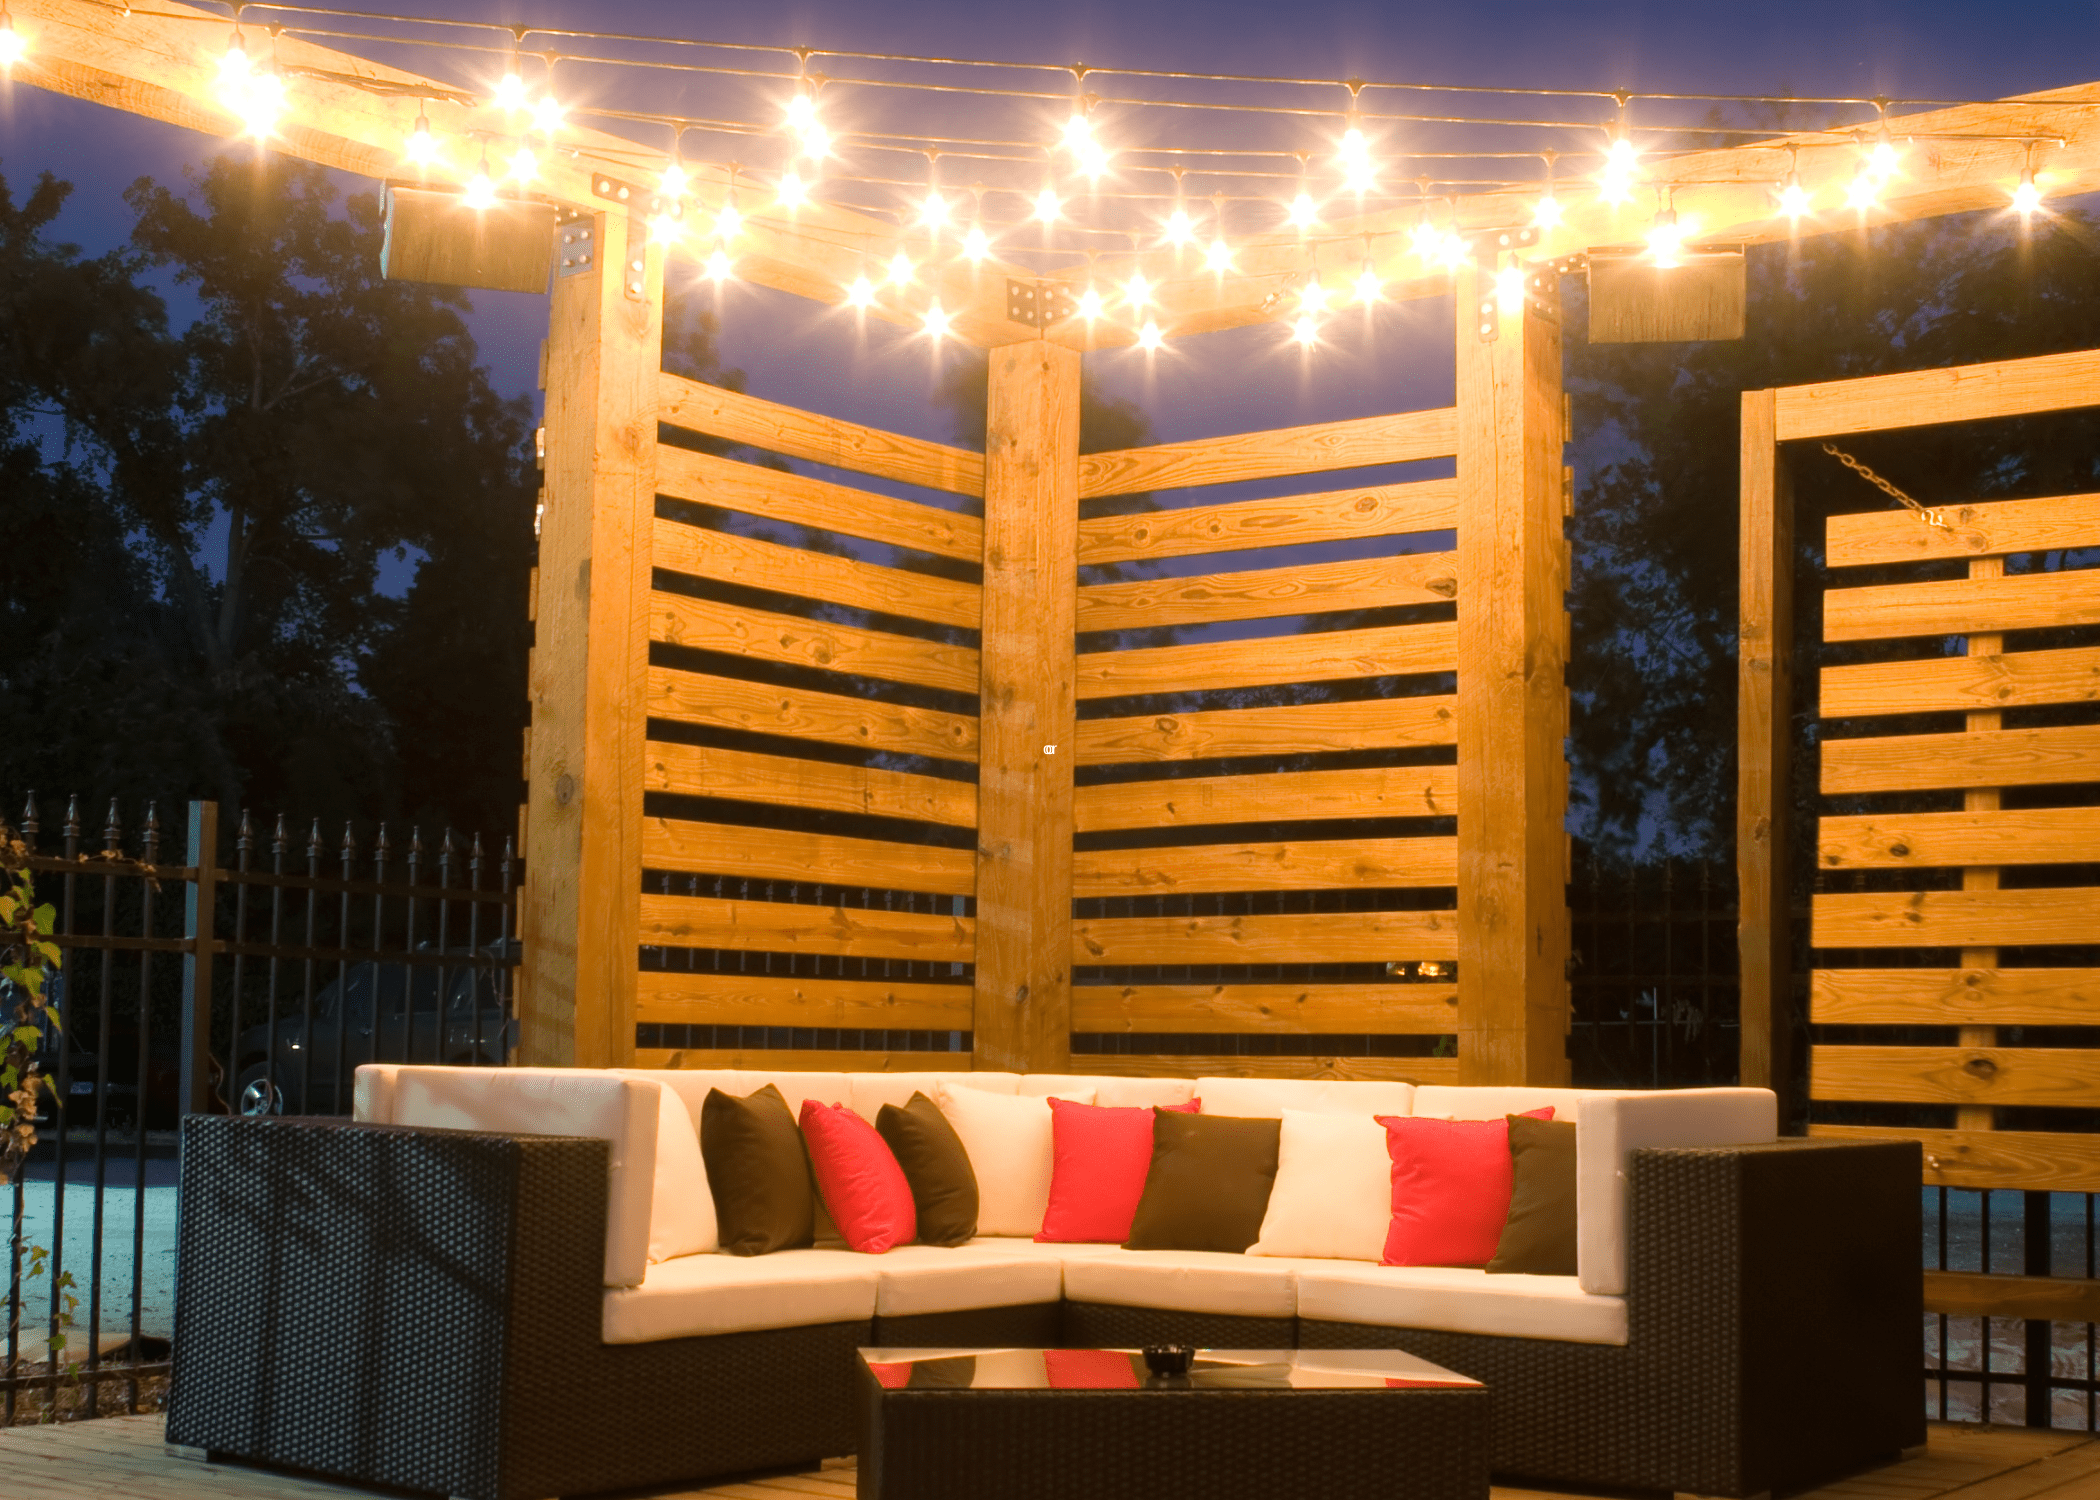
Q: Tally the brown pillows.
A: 4